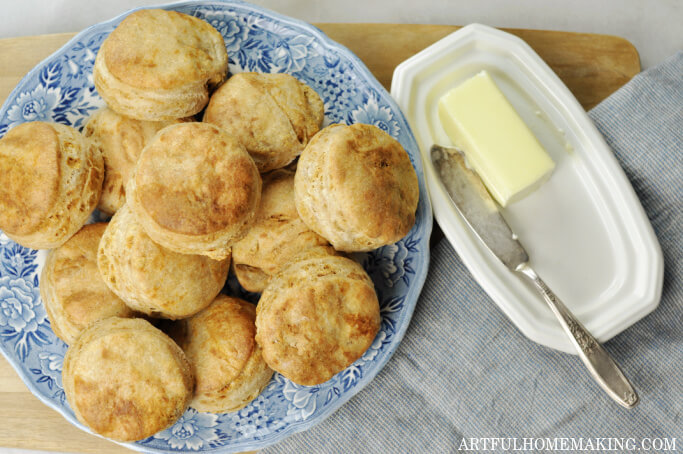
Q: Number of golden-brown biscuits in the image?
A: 12